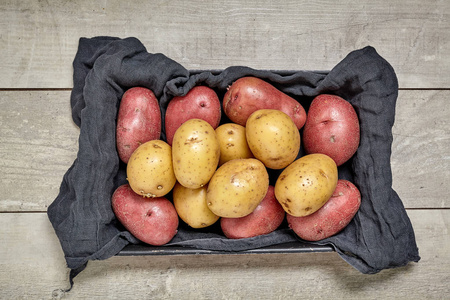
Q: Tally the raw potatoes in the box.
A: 14